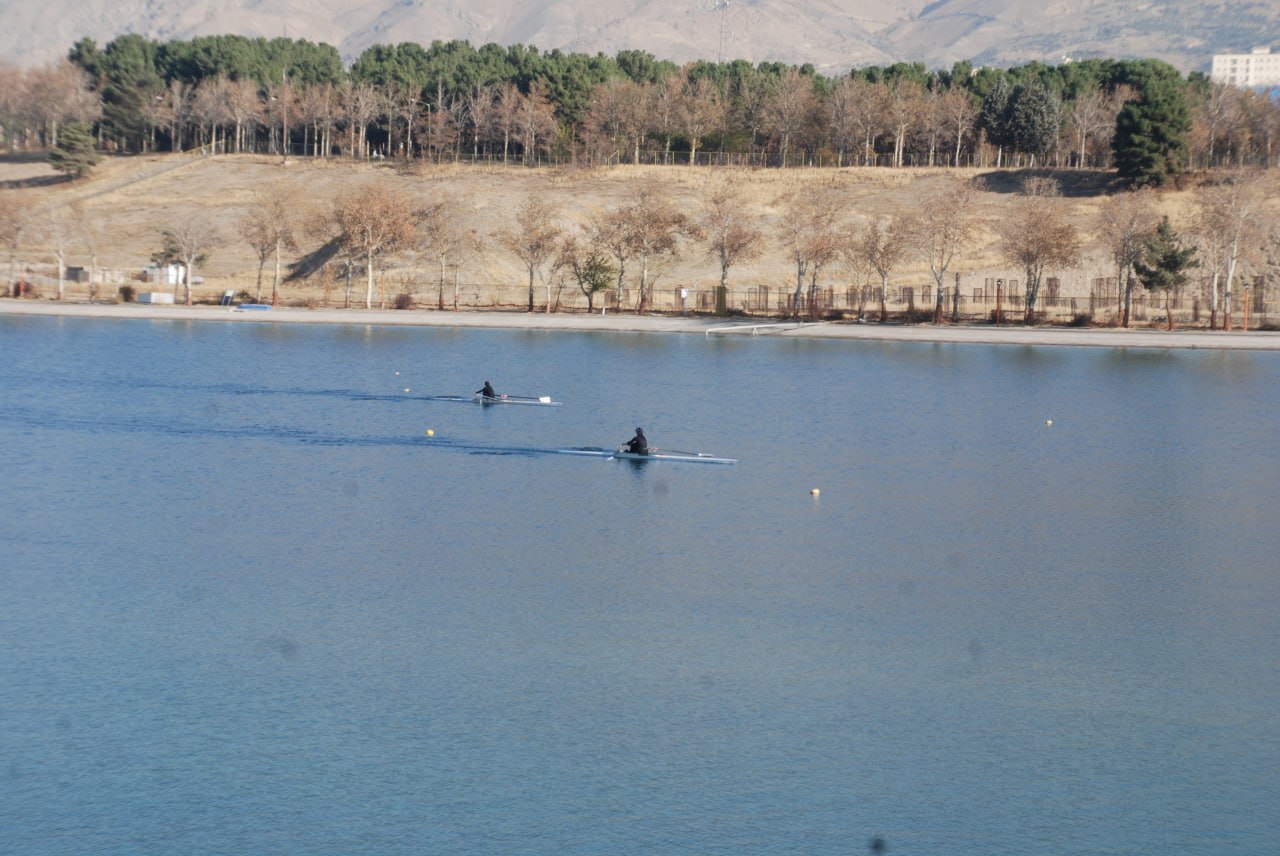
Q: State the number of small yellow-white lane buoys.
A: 5